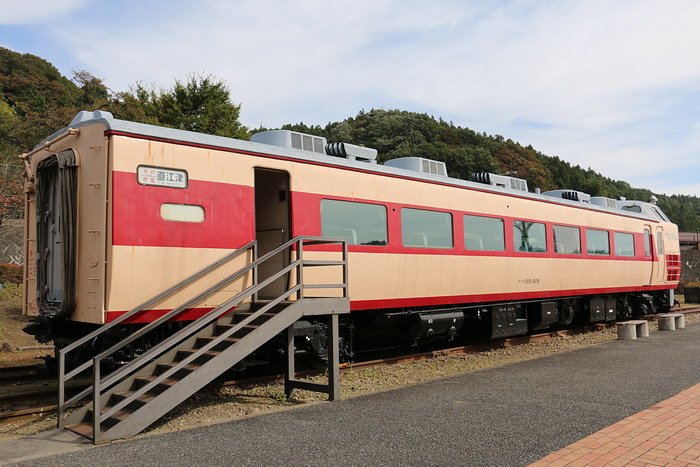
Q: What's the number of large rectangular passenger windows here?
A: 7